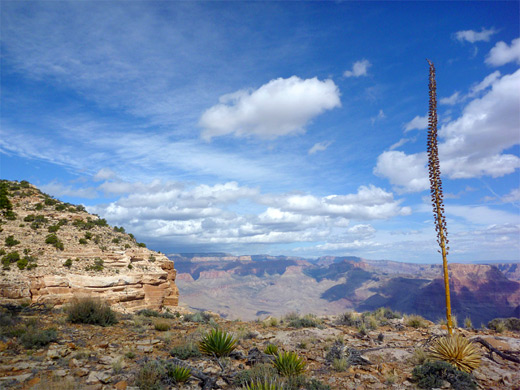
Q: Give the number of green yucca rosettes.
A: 5